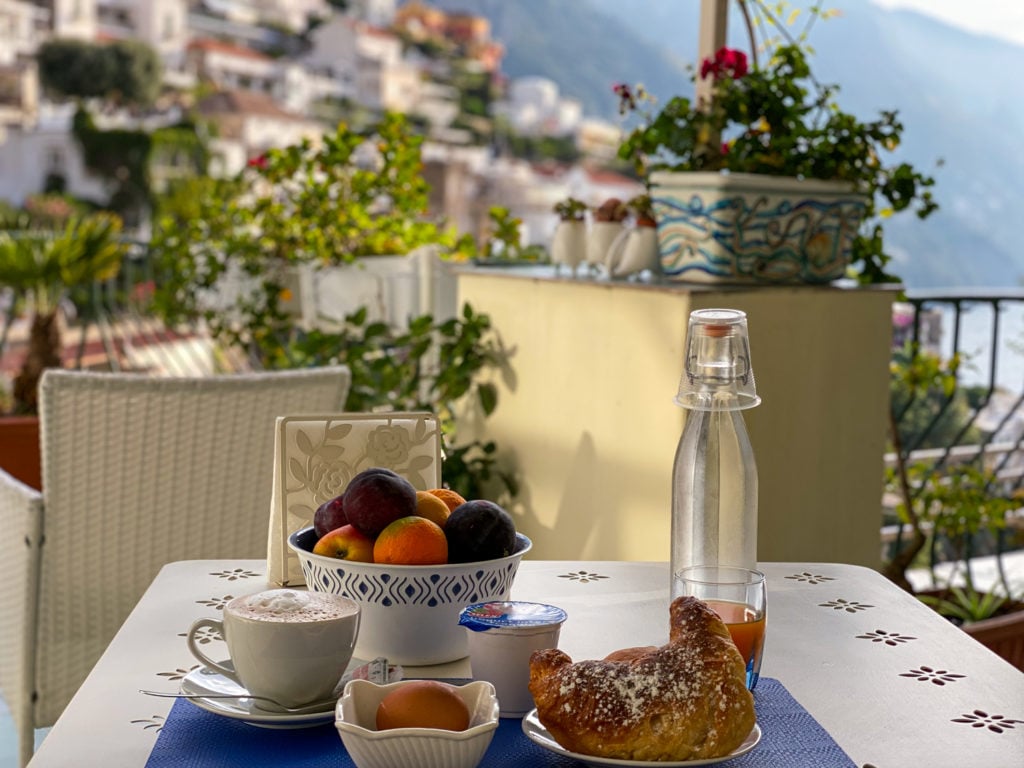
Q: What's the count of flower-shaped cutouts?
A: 11